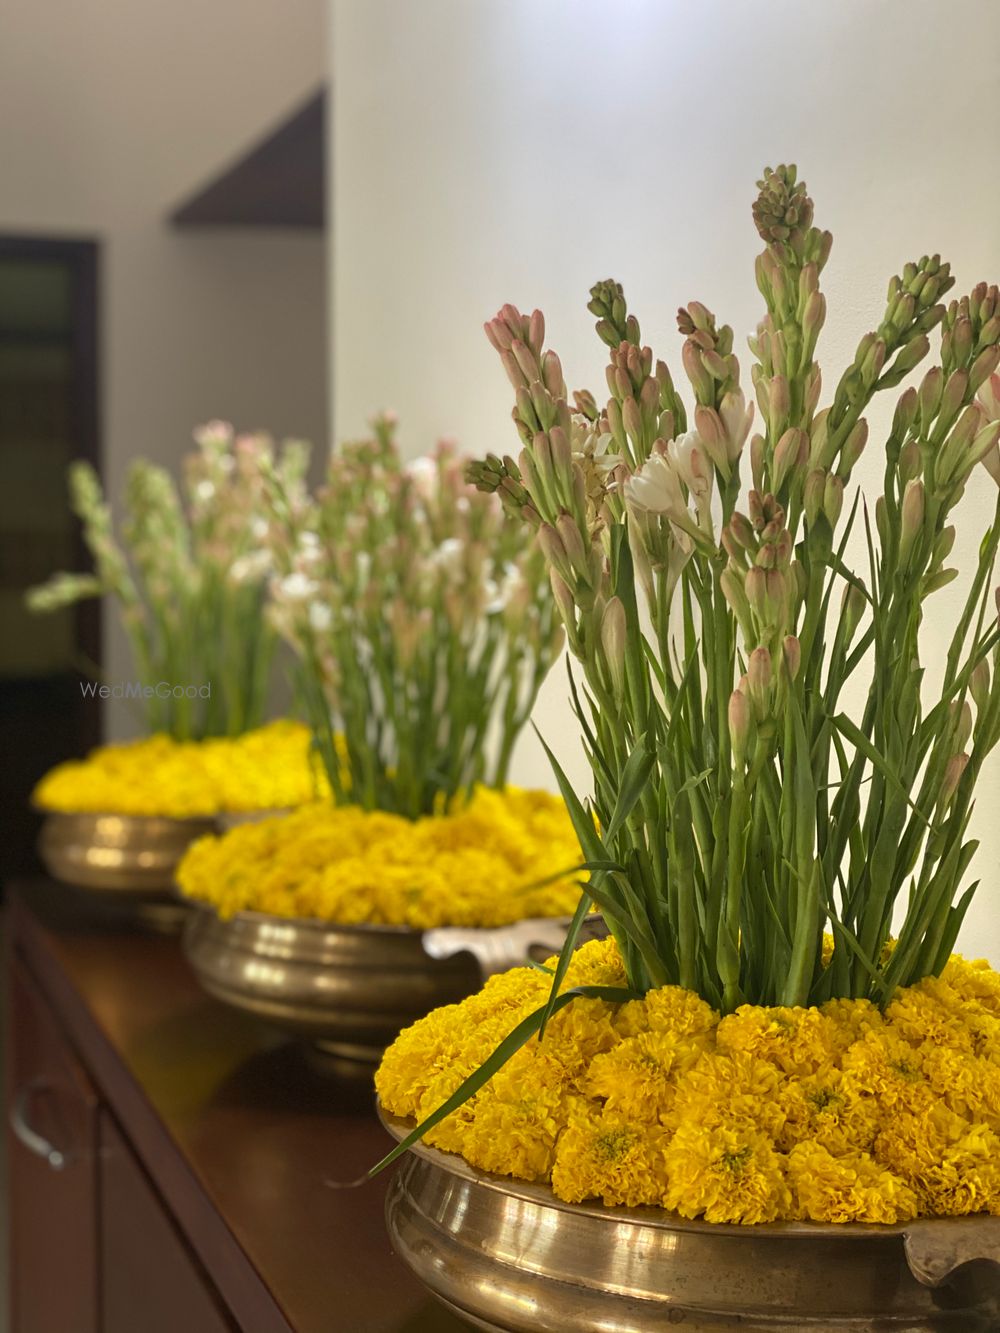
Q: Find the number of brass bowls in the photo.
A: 3